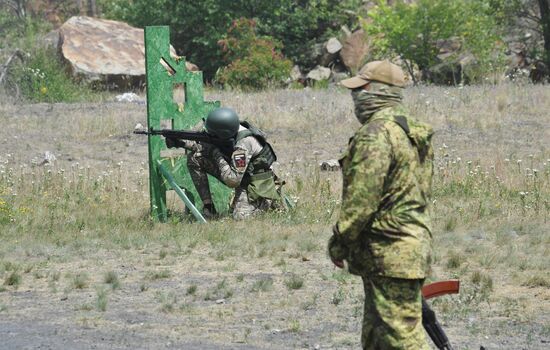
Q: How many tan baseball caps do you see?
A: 1